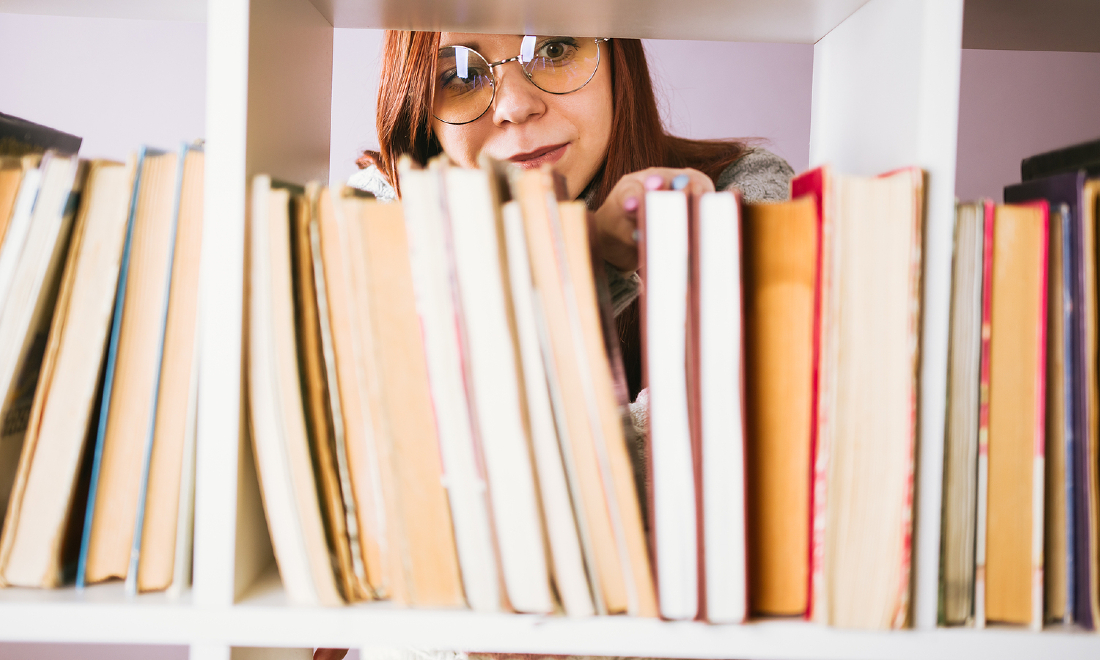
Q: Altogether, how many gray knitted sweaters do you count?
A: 1